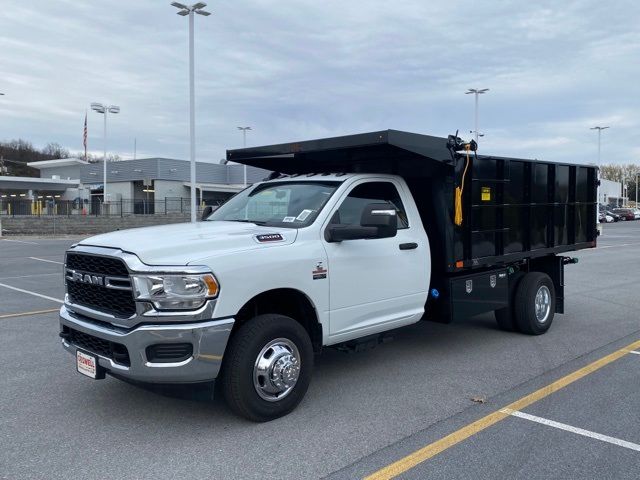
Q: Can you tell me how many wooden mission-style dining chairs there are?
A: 0